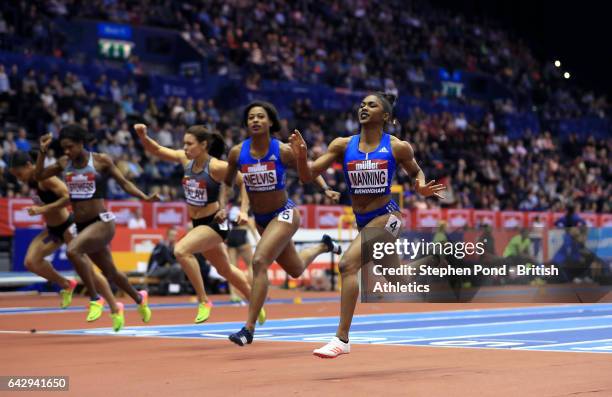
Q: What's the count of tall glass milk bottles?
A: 0